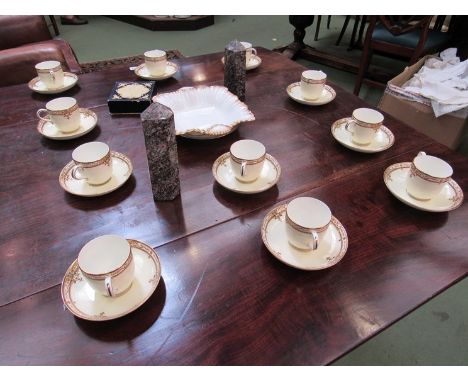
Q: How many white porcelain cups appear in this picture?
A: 11